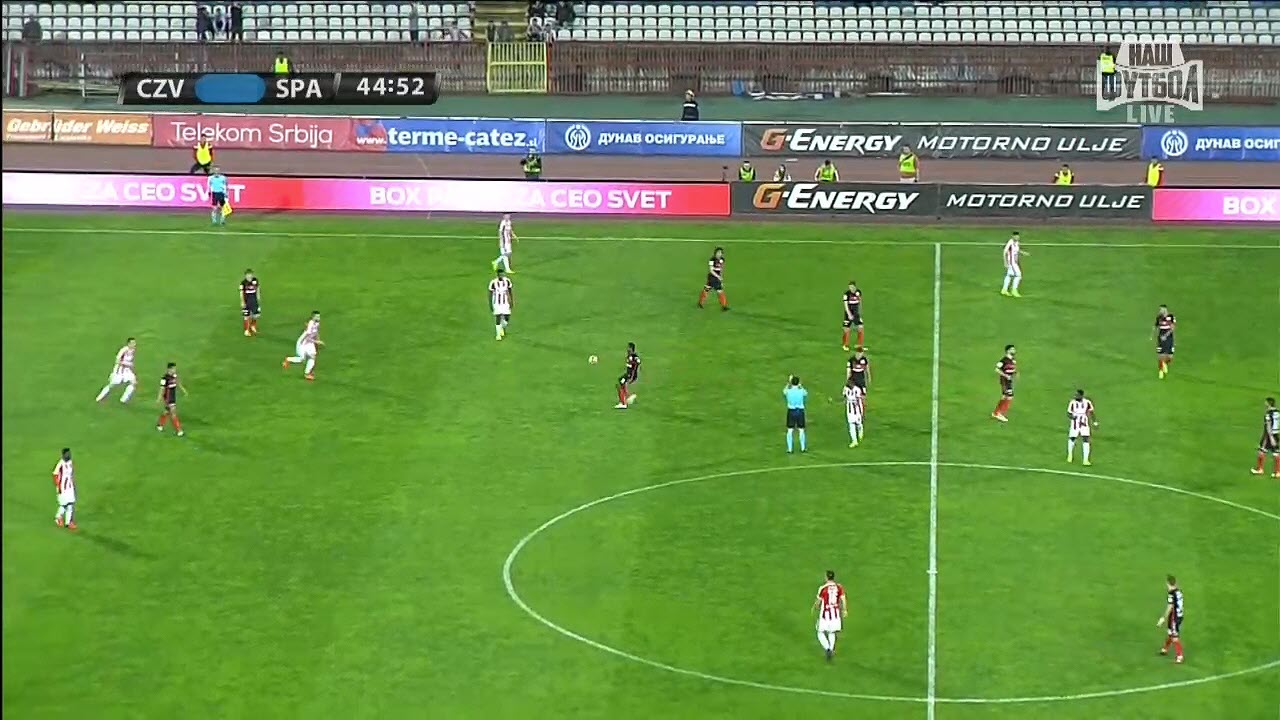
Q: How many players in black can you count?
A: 10